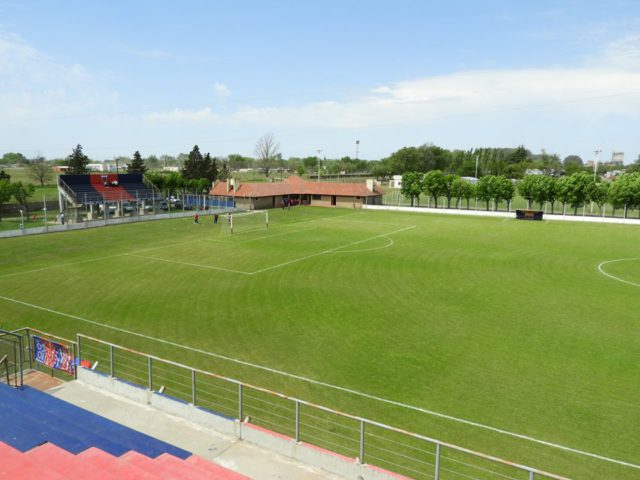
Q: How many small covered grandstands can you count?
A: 1